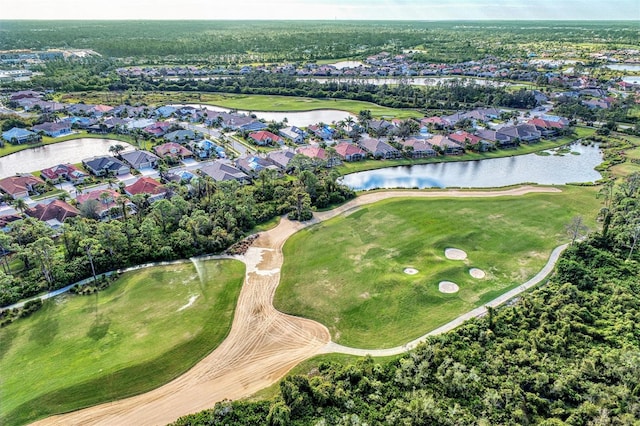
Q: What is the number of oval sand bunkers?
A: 4